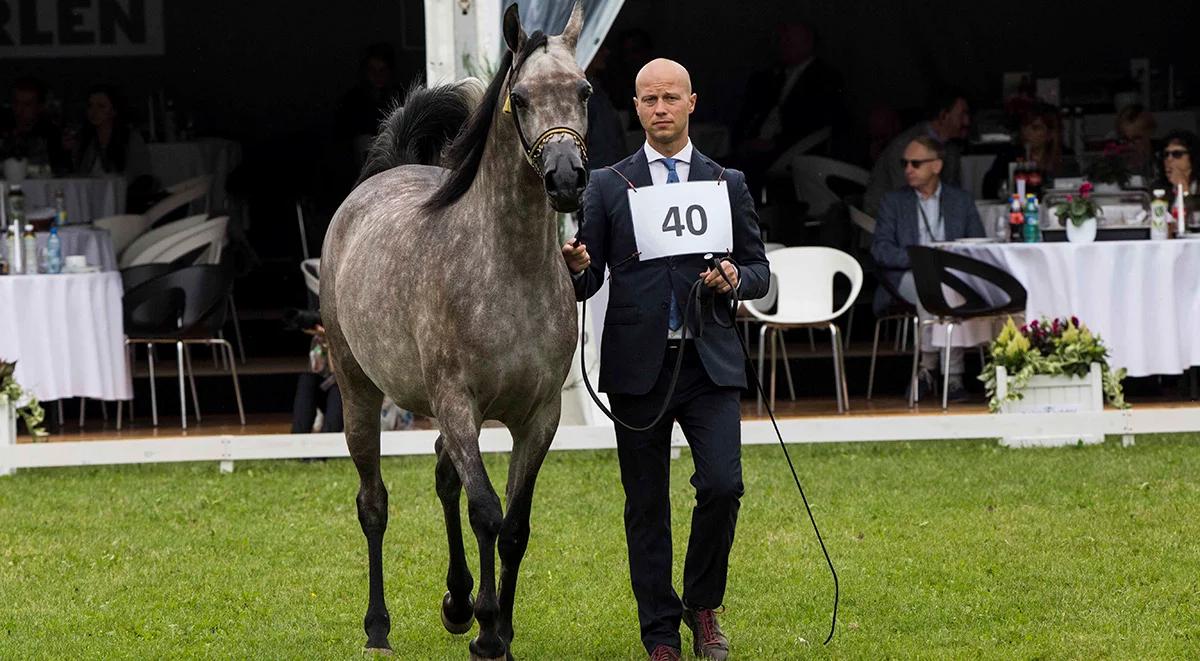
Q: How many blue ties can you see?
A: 1